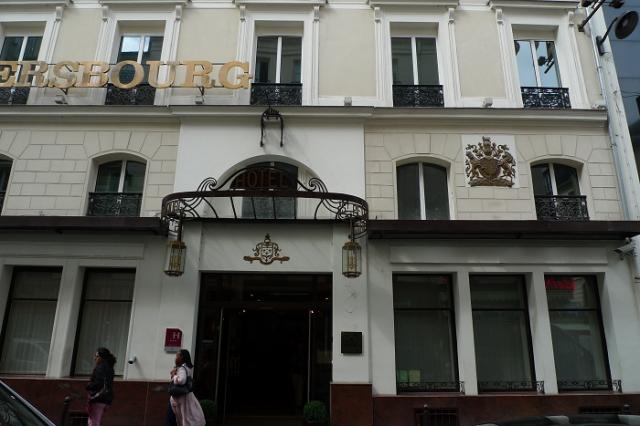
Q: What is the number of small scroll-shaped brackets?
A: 9